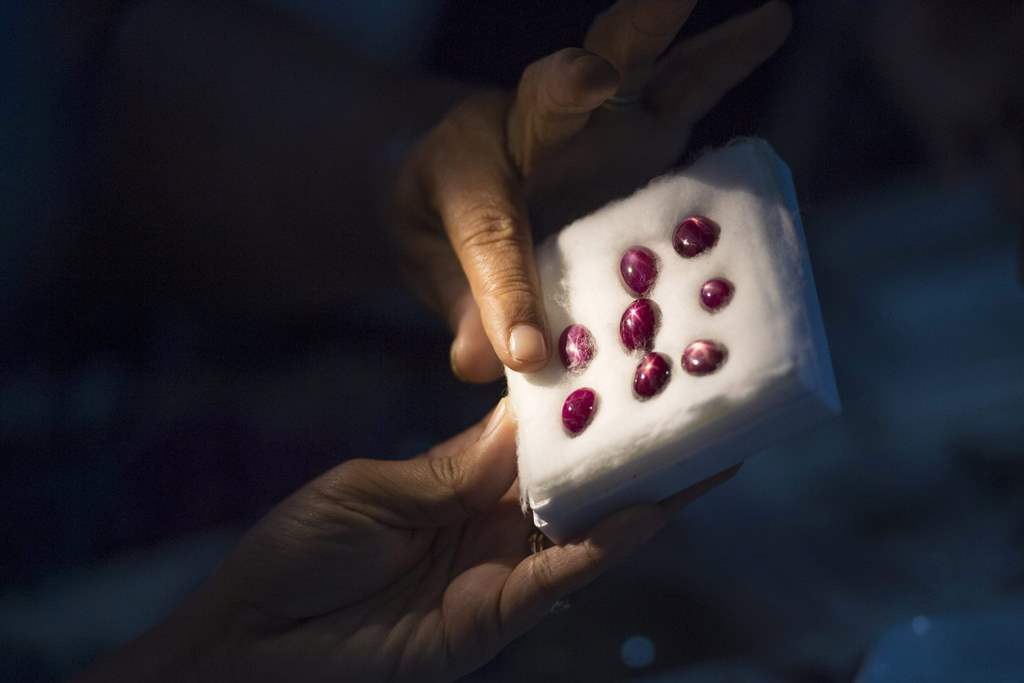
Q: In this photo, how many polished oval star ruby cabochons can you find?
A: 8